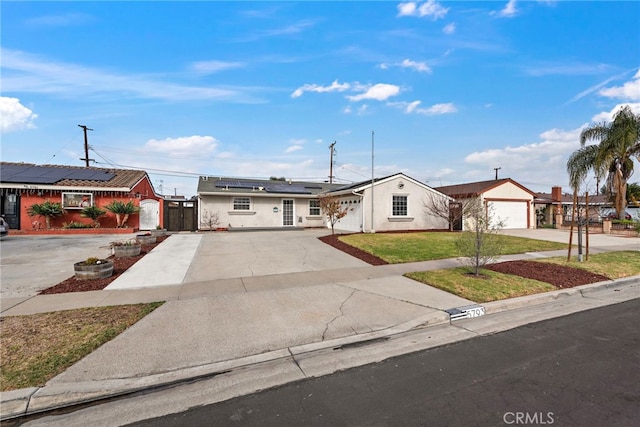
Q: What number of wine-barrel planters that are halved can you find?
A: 4